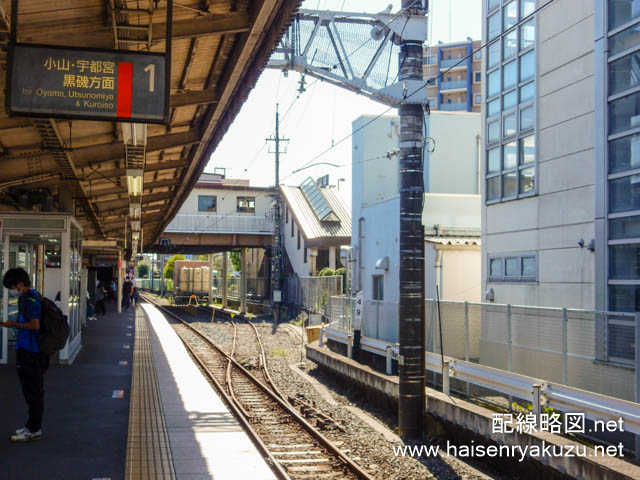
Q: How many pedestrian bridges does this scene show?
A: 1